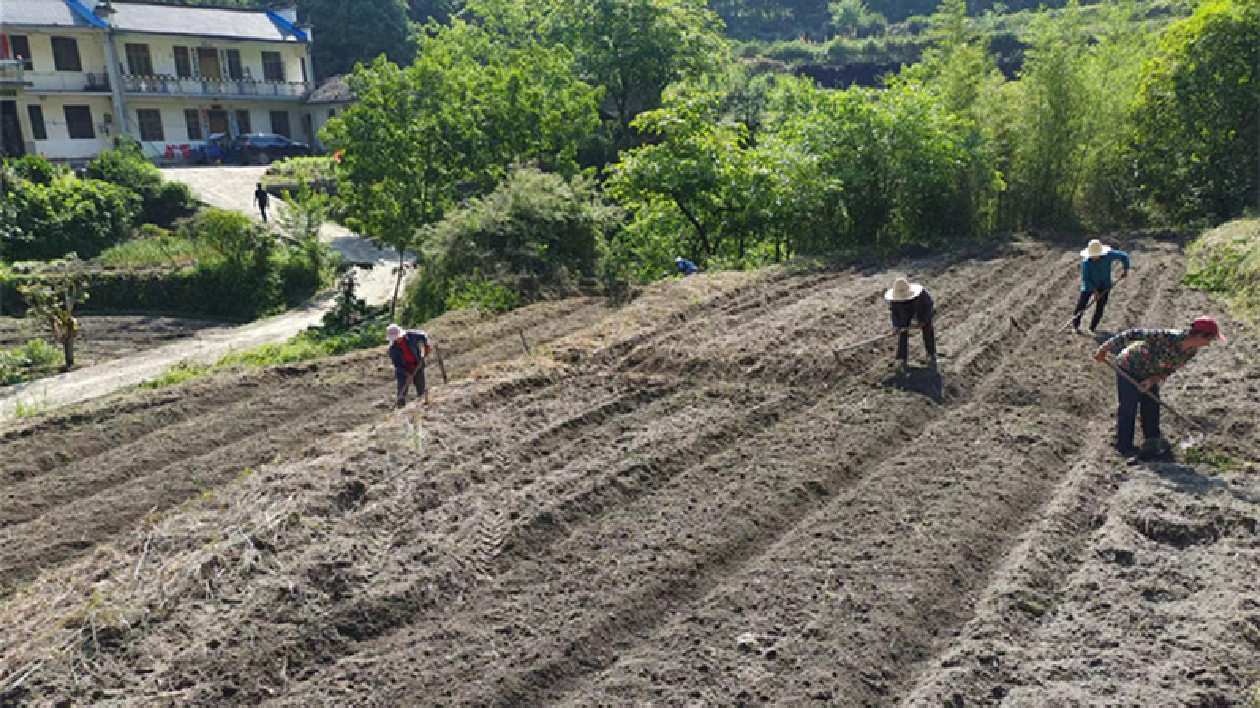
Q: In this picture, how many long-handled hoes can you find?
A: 4